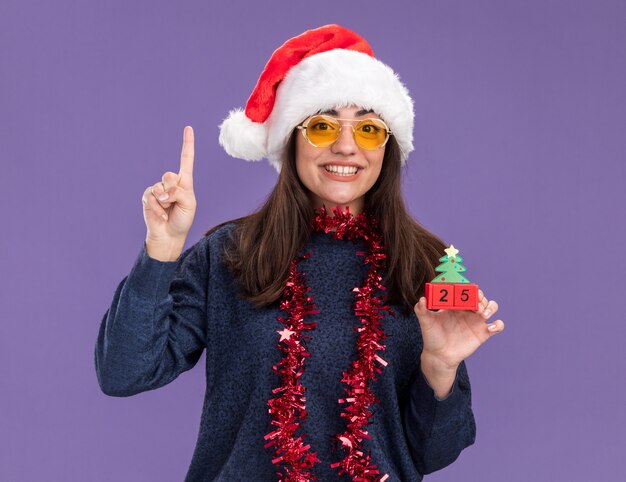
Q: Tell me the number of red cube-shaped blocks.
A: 2